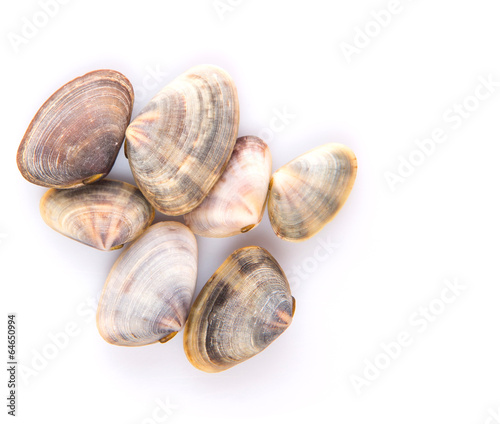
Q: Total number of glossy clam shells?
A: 7